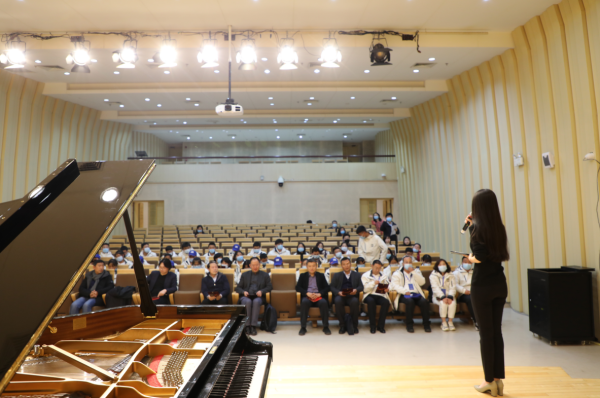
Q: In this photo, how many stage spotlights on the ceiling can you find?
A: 9